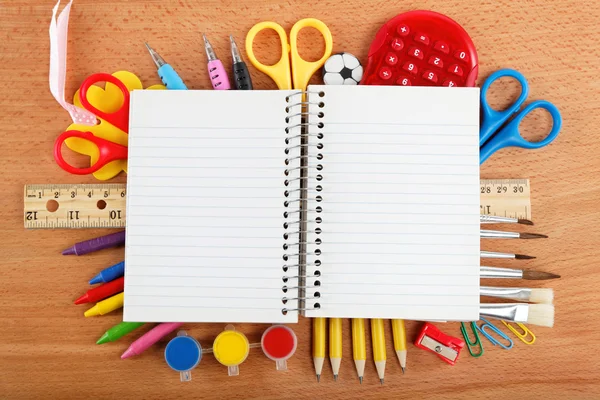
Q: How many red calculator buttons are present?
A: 14